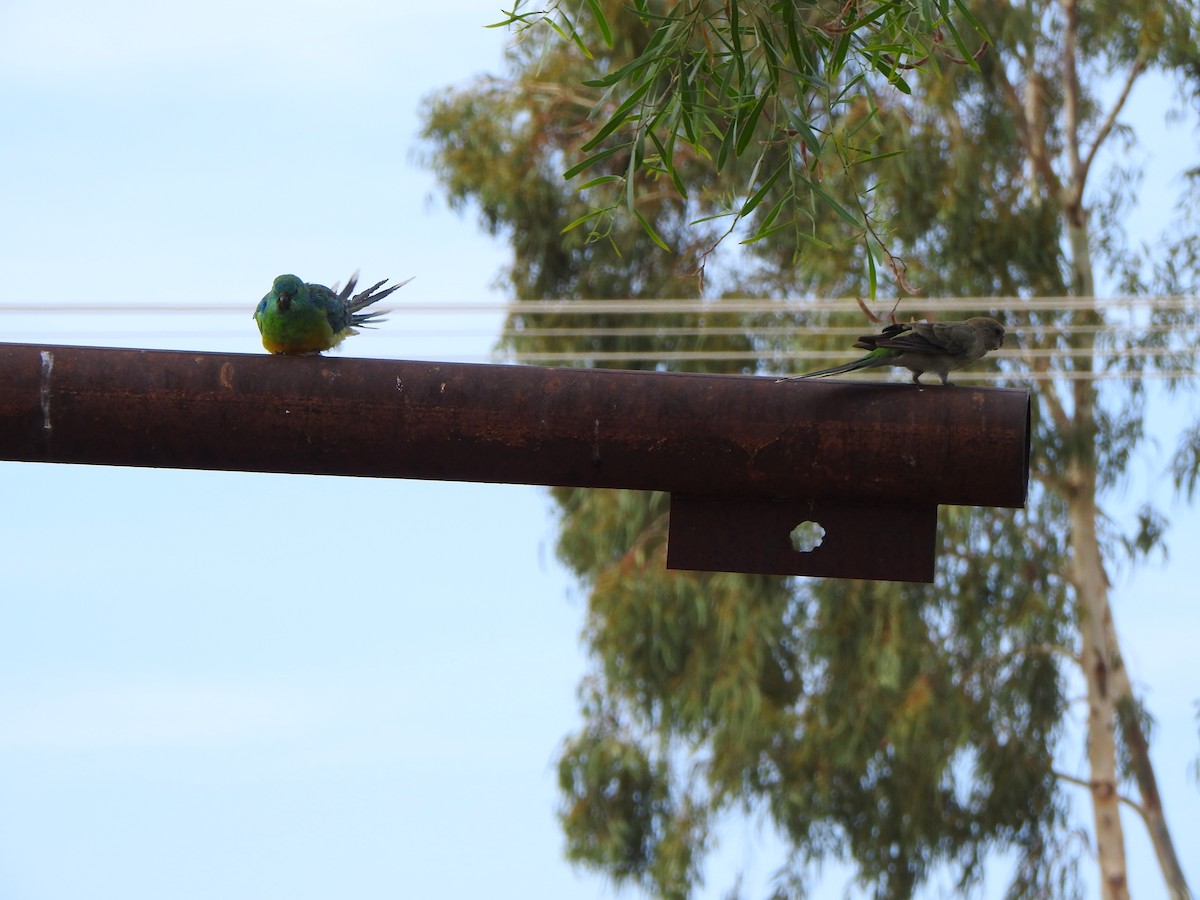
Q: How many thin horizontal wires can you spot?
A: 4